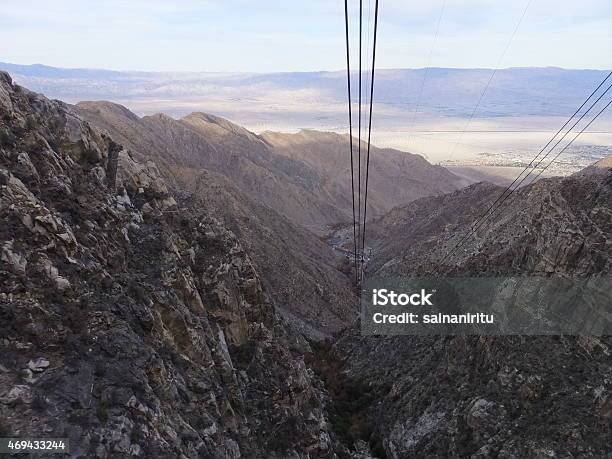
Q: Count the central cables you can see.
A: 3